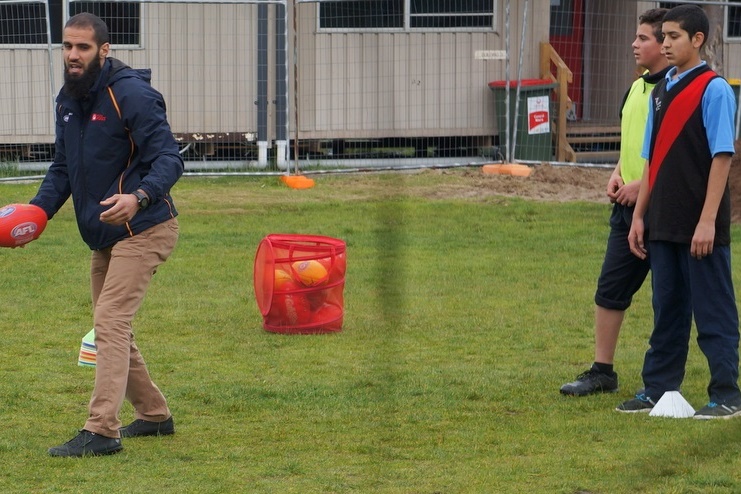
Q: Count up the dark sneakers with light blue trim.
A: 2